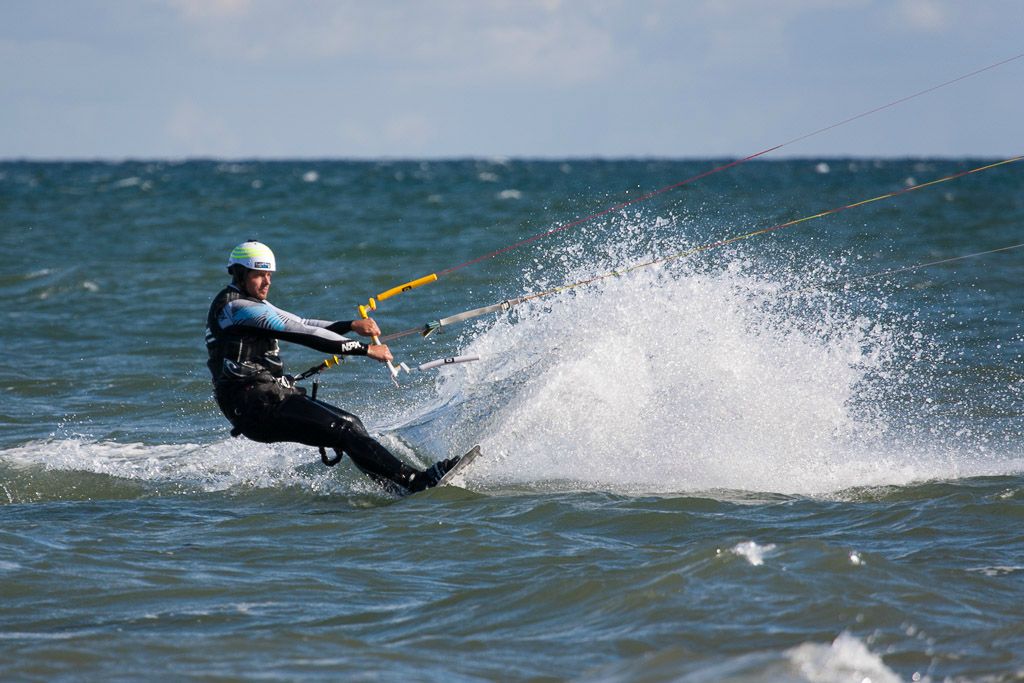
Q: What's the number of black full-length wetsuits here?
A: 1